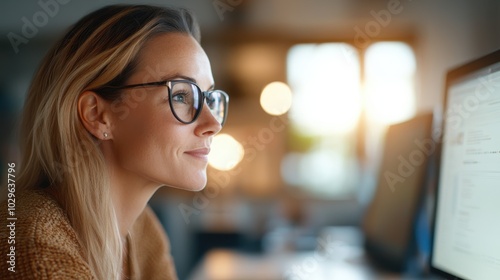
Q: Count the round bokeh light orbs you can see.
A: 2